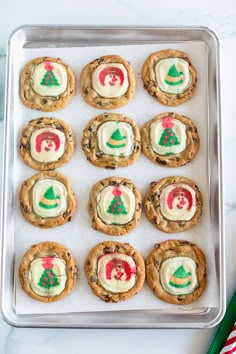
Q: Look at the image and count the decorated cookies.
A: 12